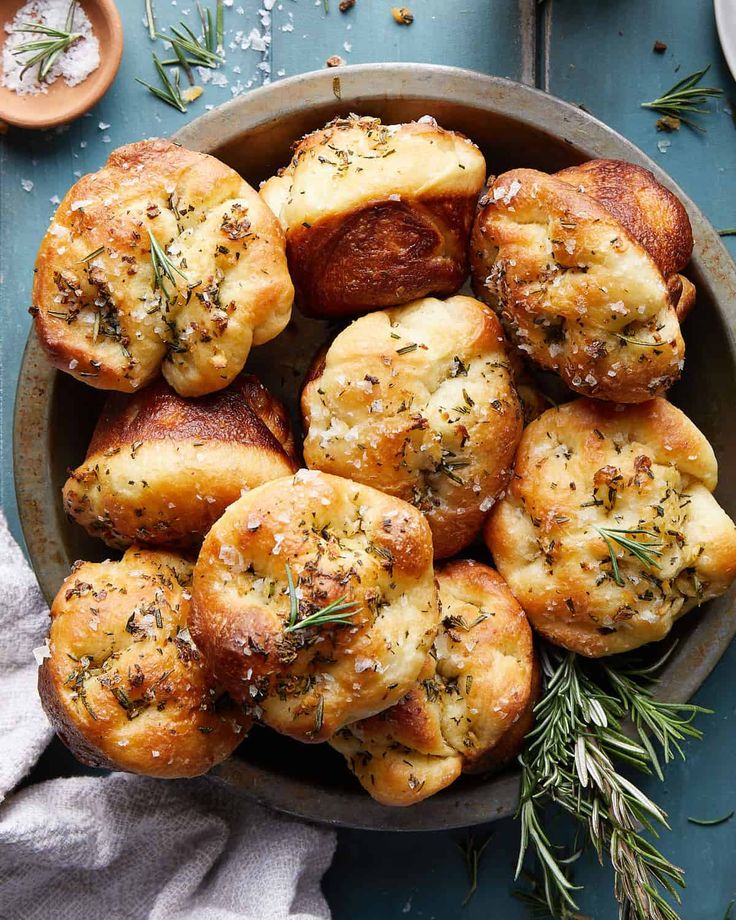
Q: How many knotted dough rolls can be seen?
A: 9